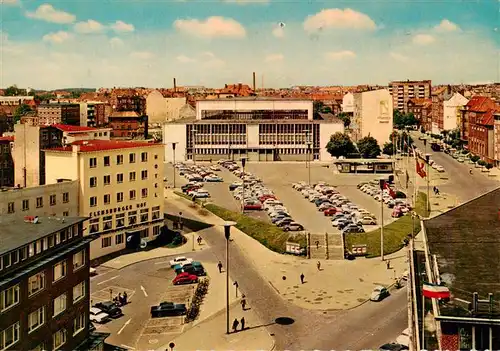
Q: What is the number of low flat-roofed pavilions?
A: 1